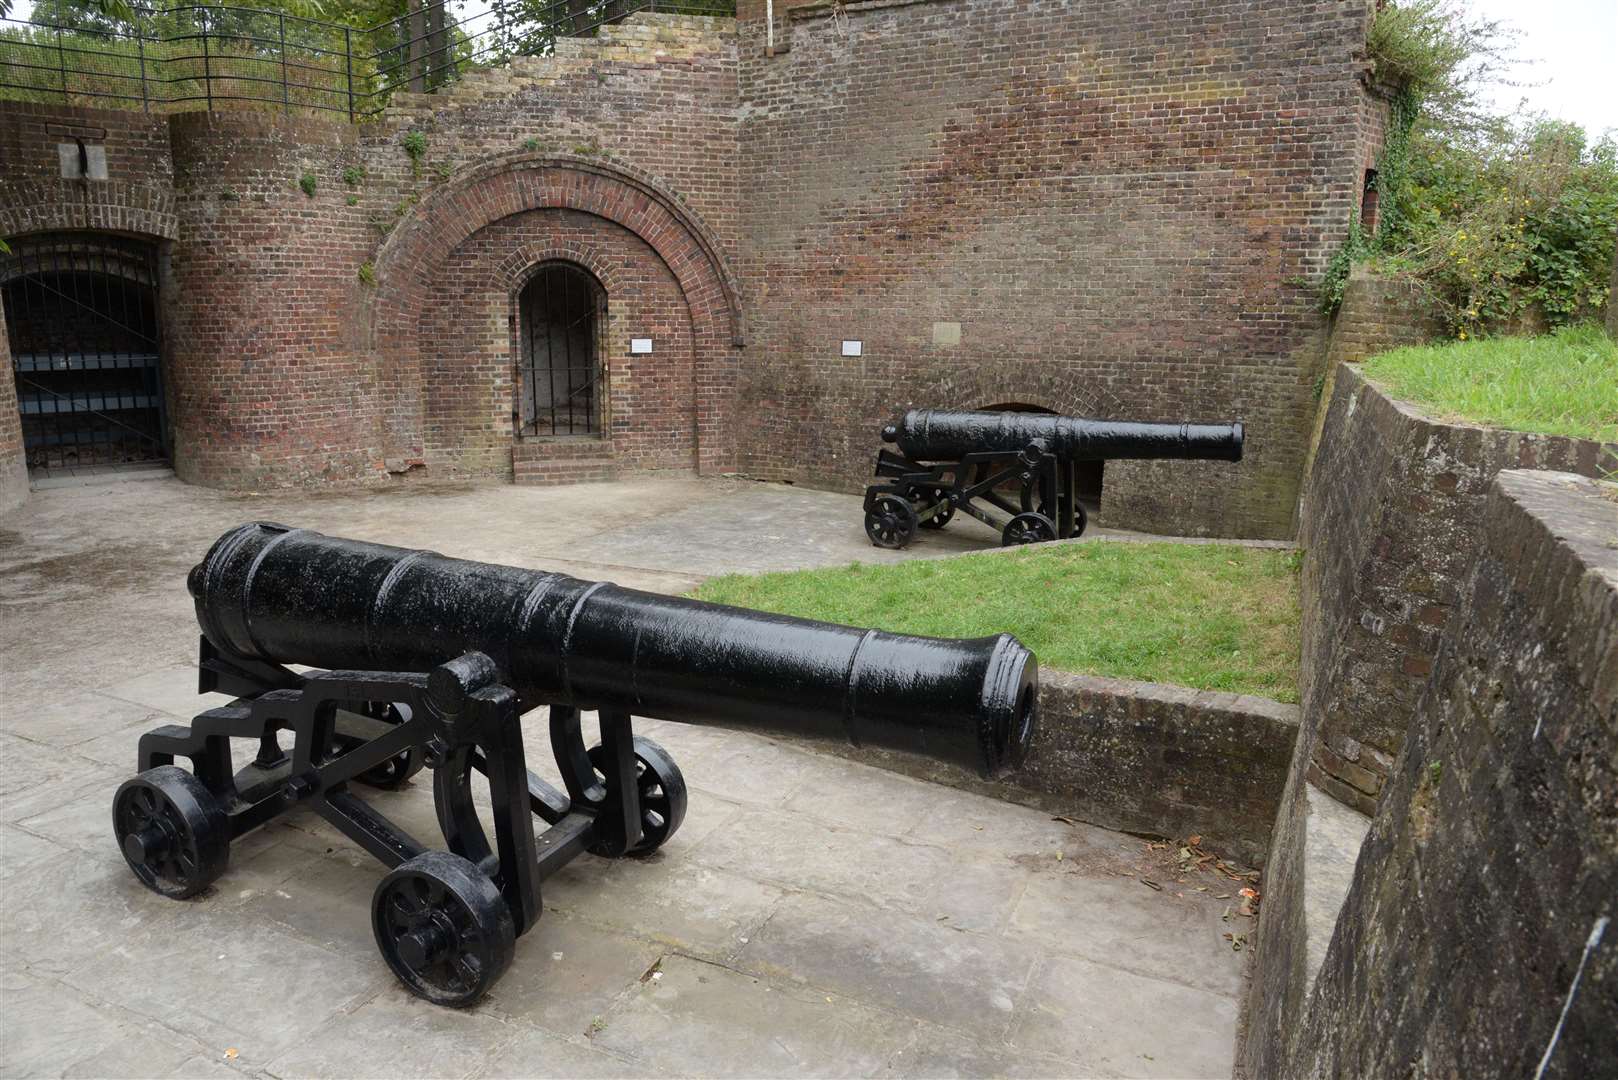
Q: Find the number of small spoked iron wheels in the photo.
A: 8